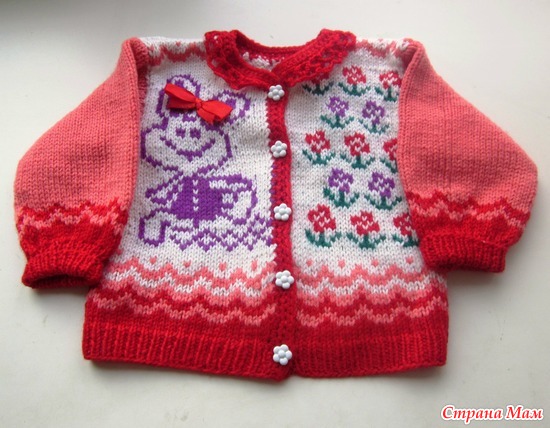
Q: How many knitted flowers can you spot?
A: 13